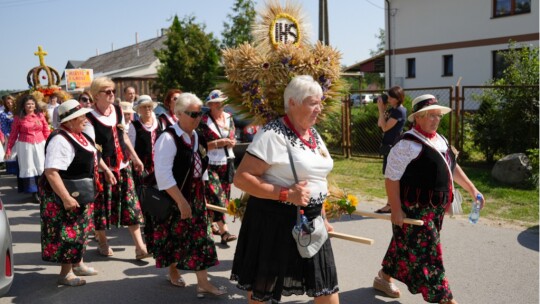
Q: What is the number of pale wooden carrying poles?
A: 2